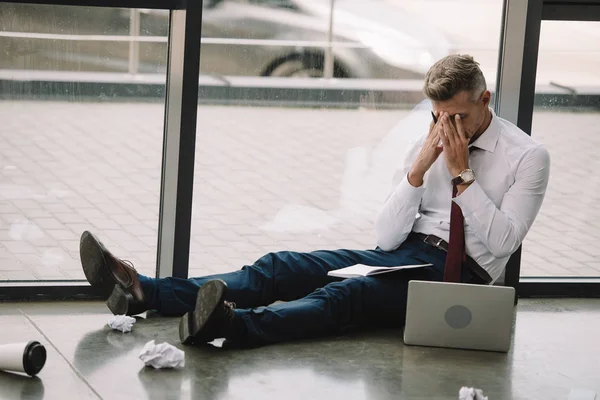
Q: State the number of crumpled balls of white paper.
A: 3